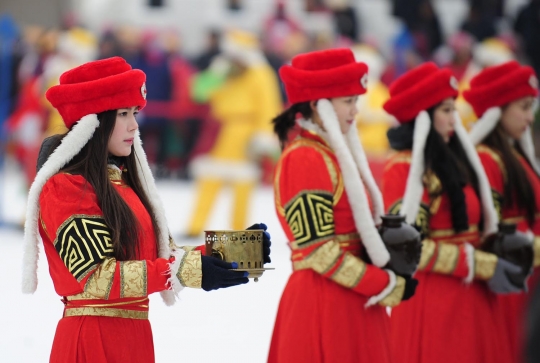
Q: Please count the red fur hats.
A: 4